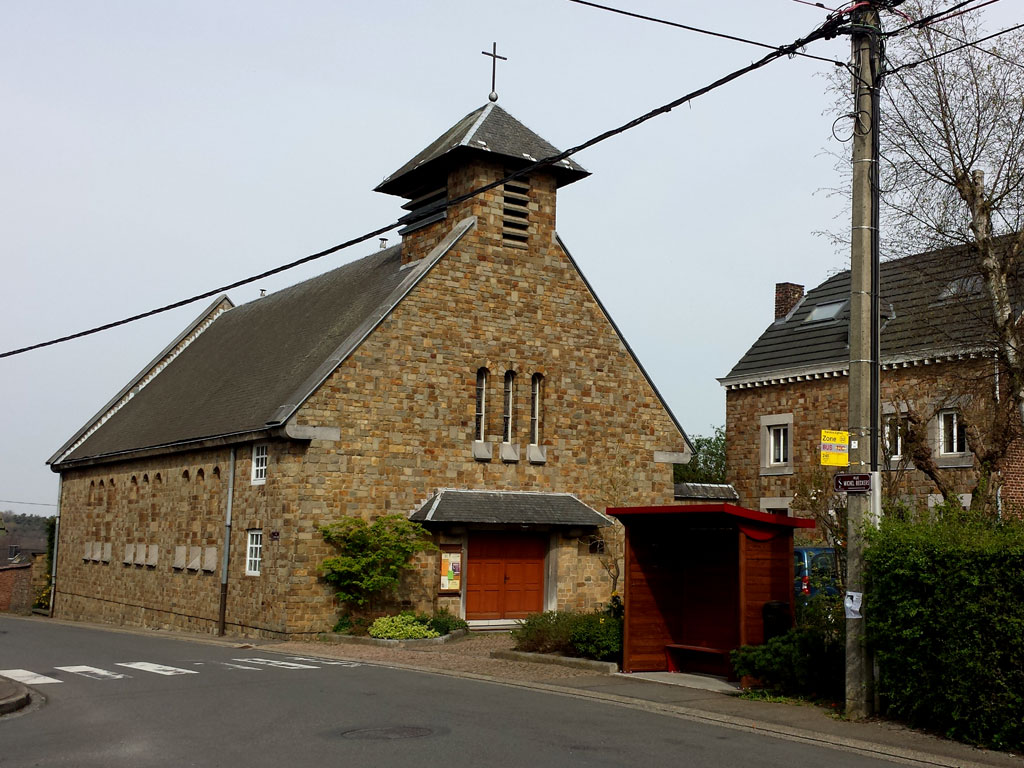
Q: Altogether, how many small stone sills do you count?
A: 12